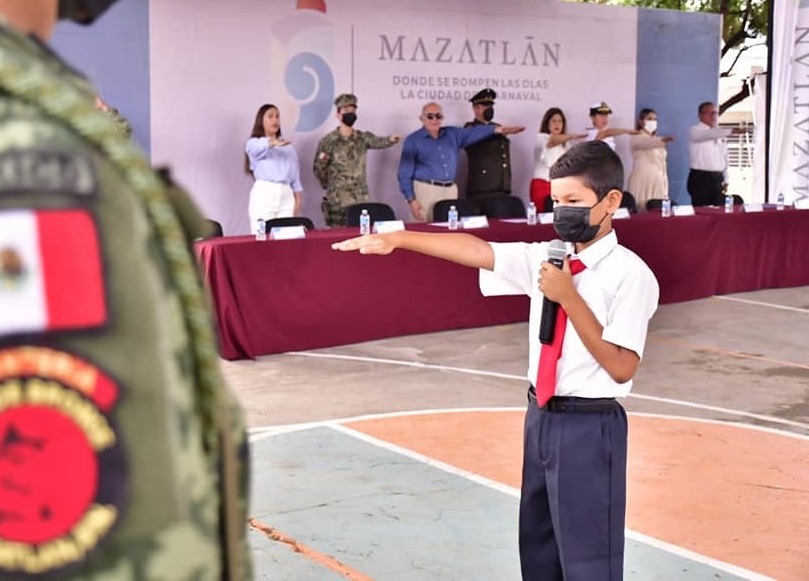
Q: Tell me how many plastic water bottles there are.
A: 7